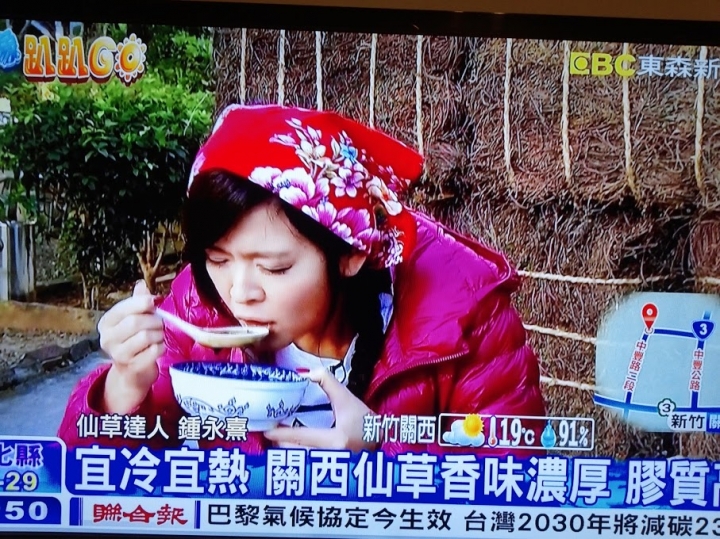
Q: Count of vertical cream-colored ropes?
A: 9